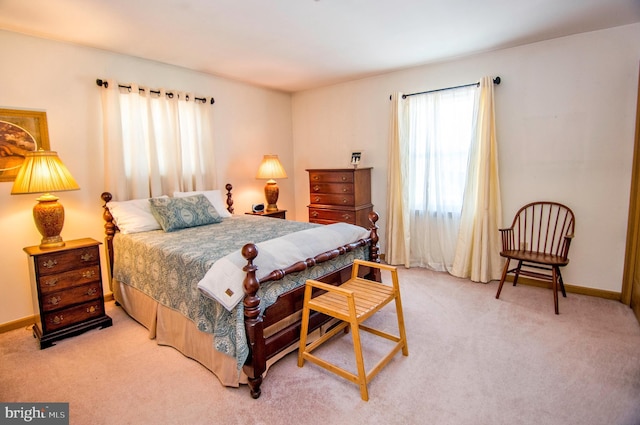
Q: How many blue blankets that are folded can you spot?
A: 0